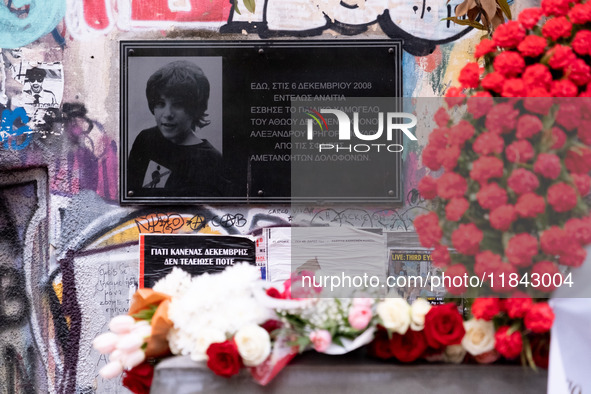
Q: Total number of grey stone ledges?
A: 1